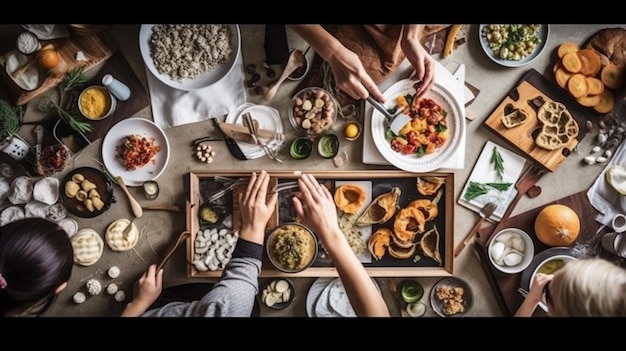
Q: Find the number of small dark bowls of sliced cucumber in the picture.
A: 1